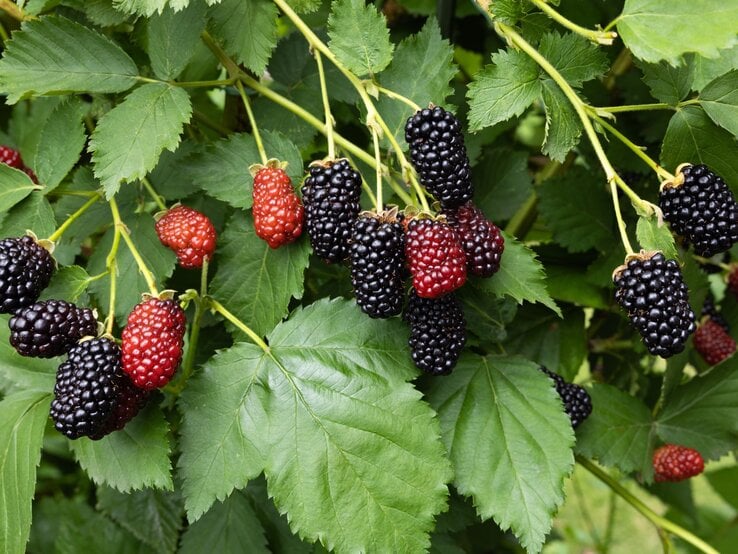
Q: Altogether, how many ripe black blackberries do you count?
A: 10